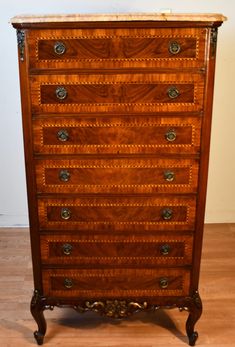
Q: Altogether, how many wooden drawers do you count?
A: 7